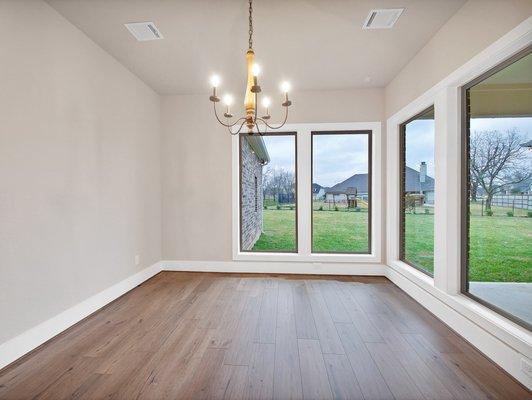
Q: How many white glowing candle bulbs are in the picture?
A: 5